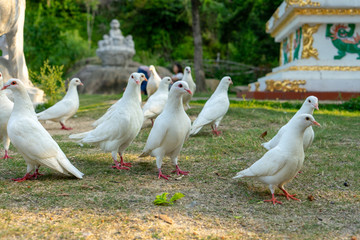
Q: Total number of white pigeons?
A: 12